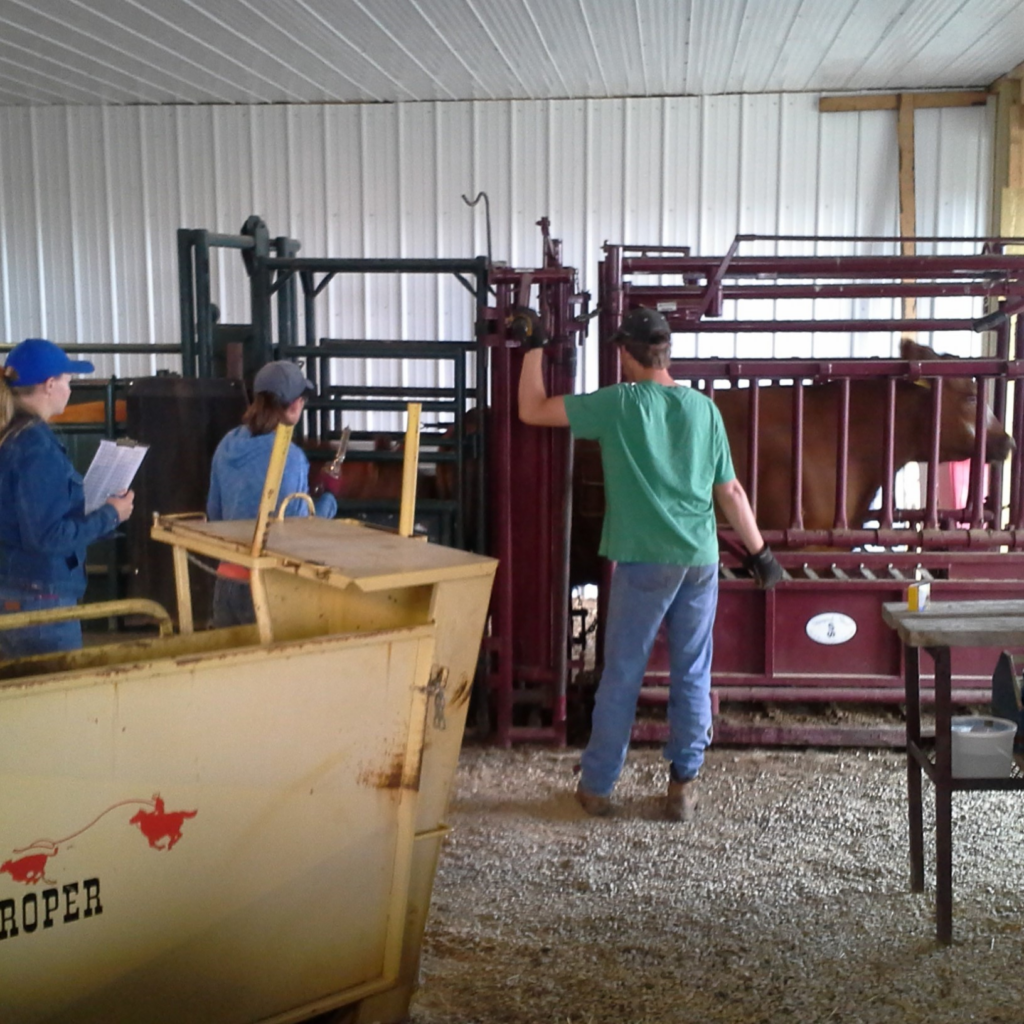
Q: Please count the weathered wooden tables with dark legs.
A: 1